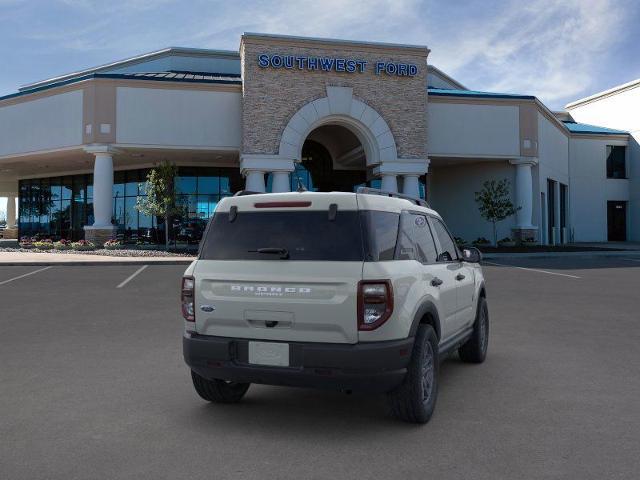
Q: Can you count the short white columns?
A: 4